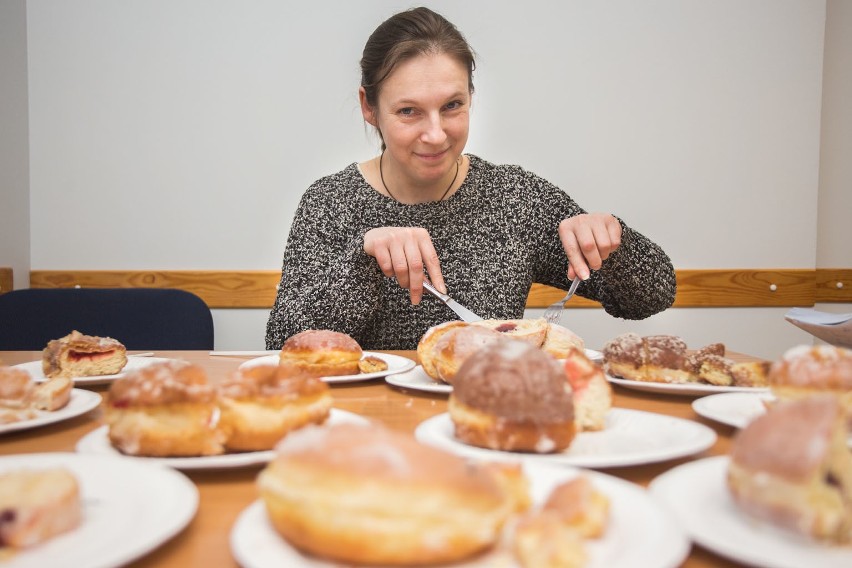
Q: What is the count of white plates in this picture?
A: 11